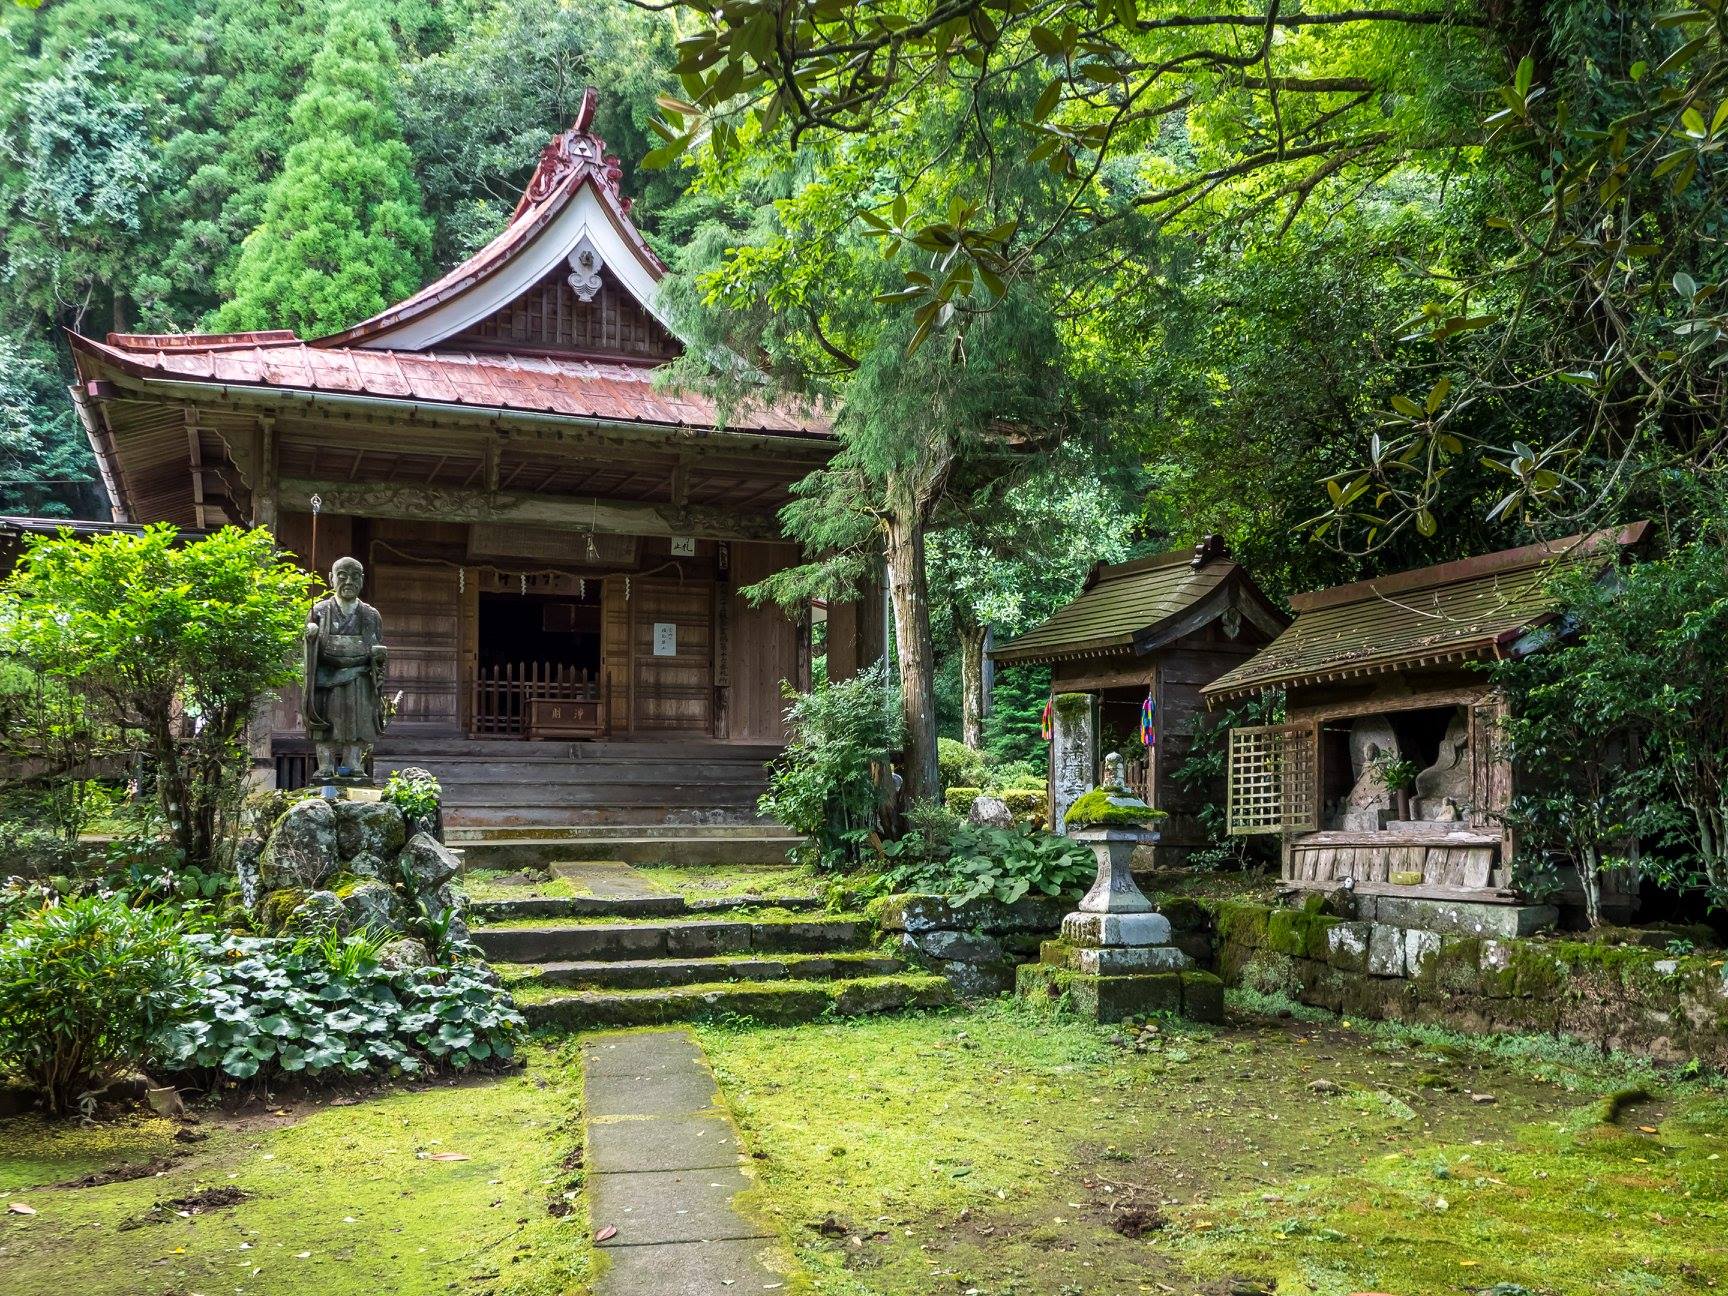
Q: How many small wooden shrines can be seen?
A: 2